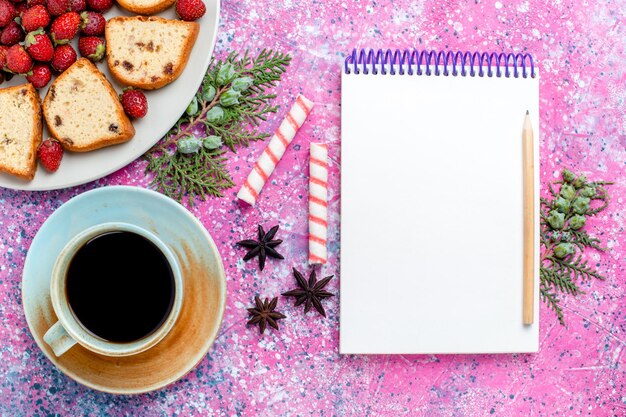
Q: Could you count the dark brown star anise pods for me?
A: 3